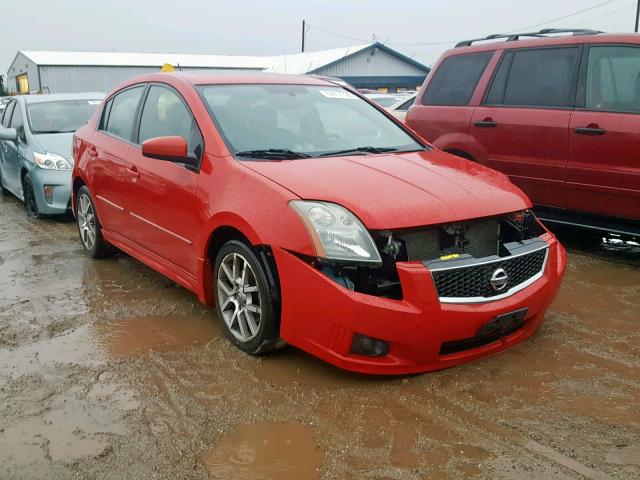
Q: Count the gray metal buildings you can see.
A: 2